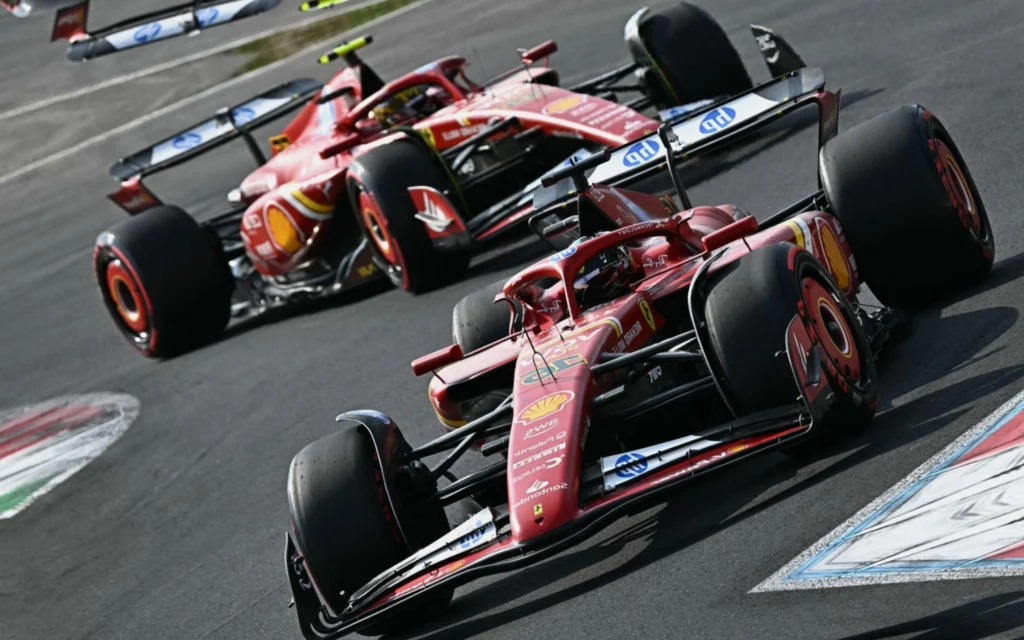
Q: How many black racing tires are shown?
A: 7